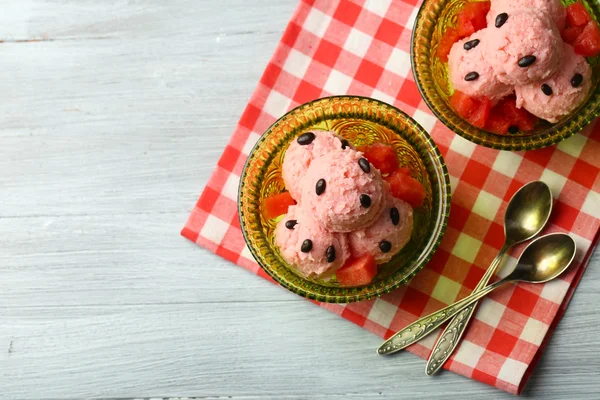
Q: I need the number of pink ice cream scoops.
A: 8